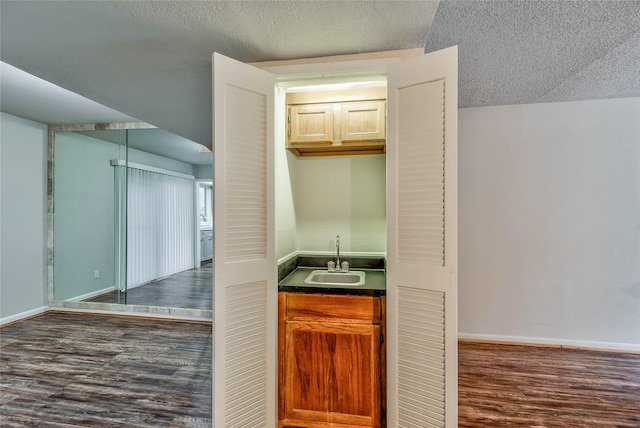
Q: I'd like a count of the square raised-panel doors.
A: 2